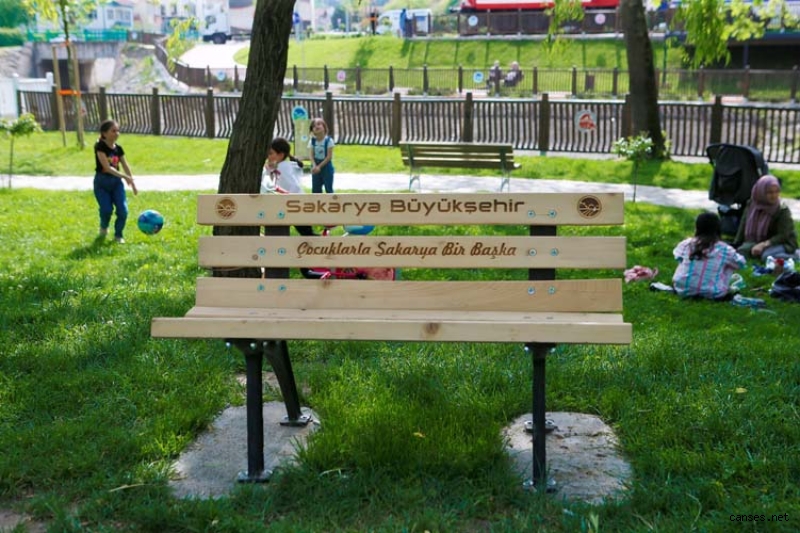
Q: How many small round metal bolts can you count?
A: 12